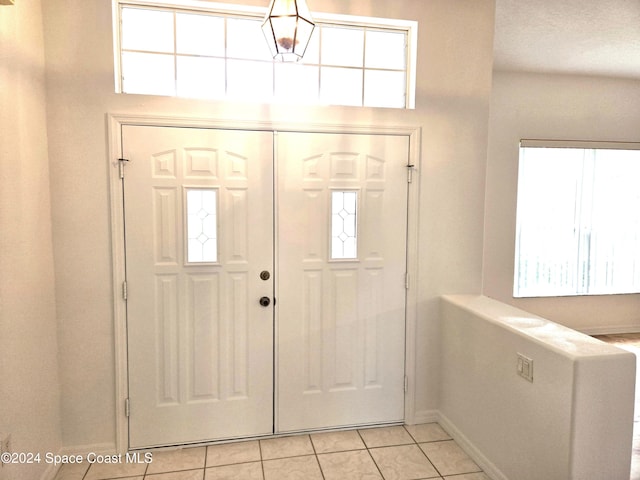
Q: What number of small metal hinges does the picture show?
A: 6